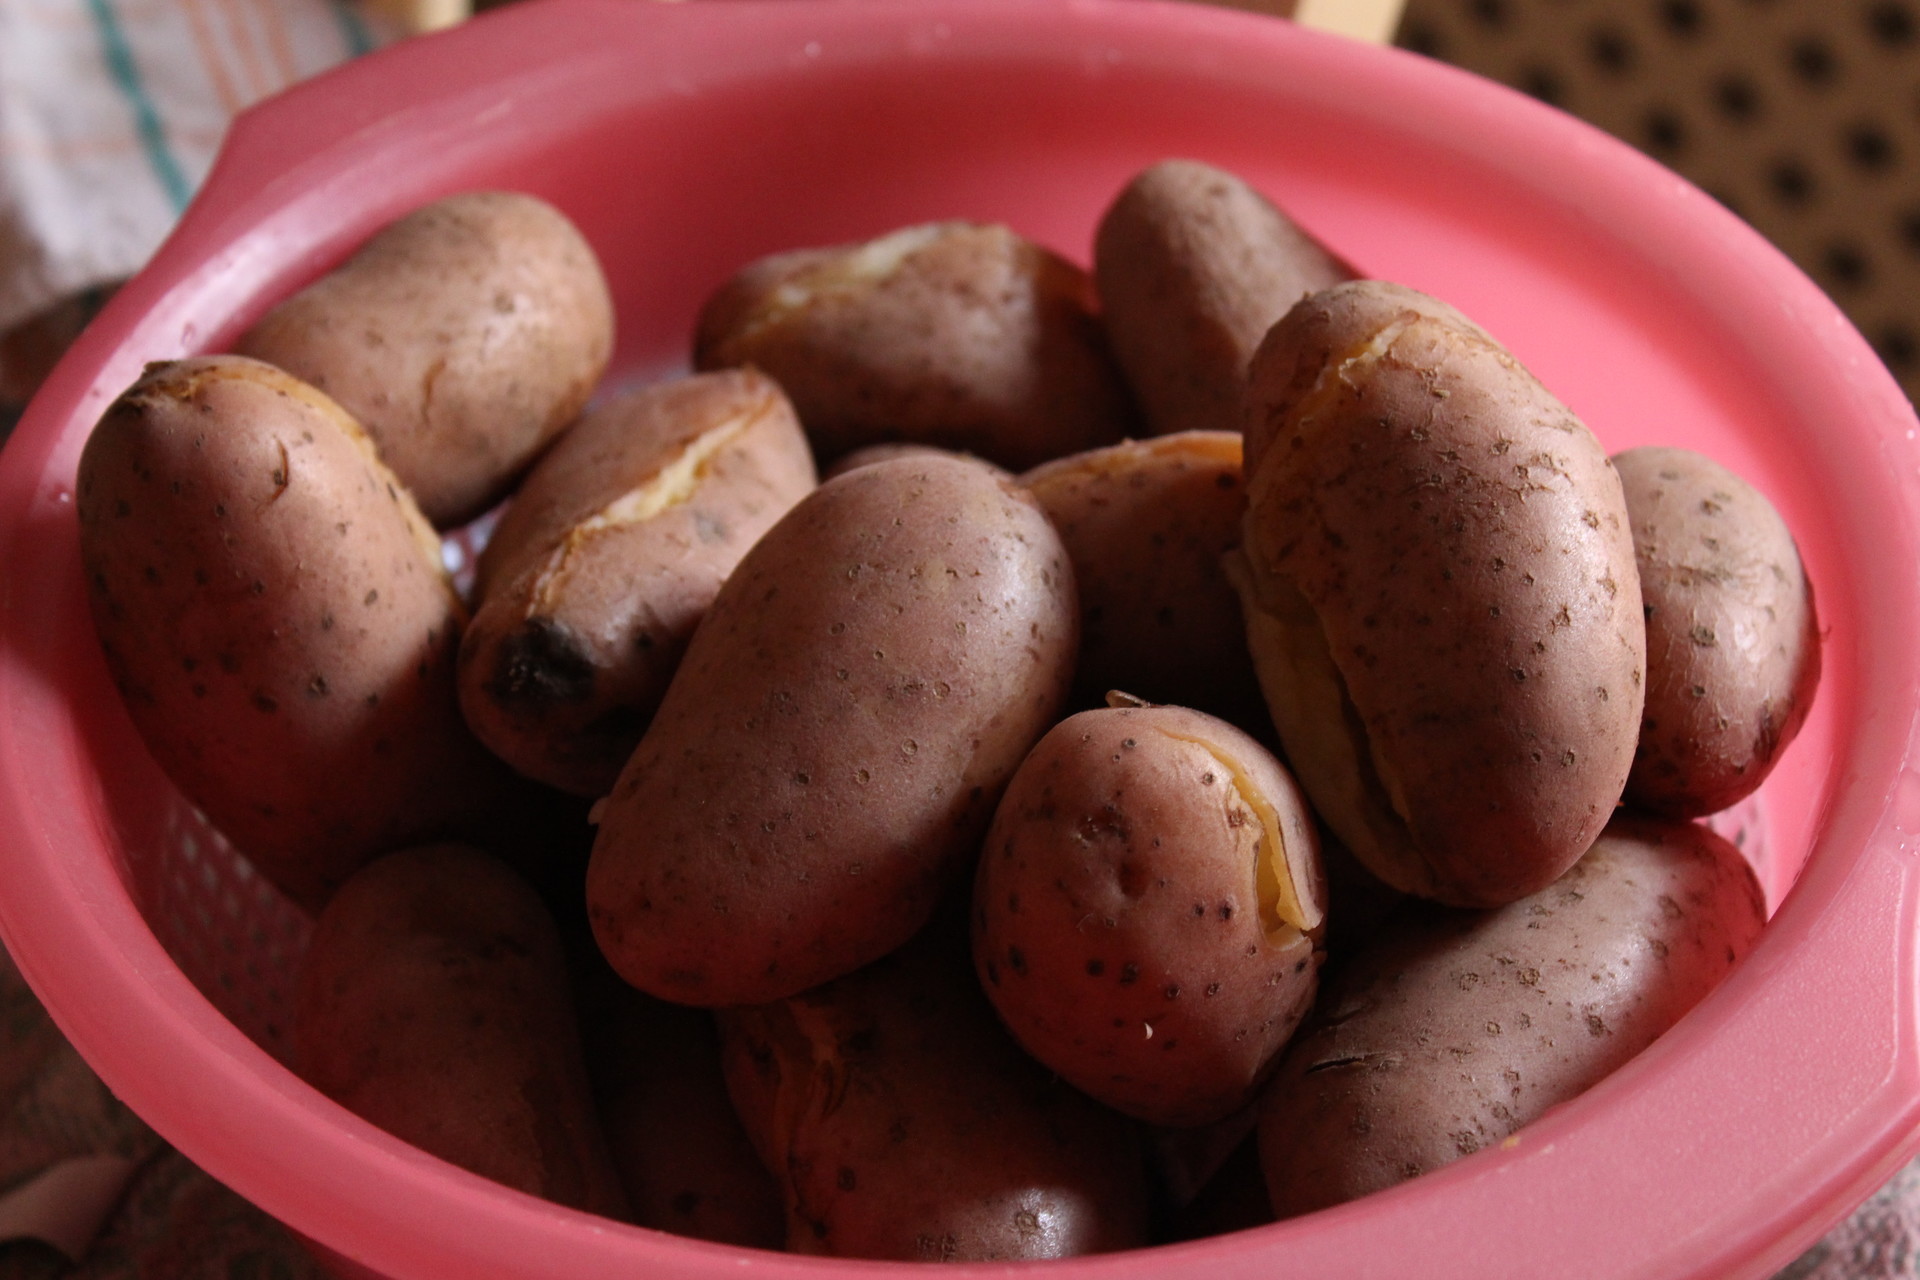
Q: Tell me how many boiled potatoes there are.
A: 15